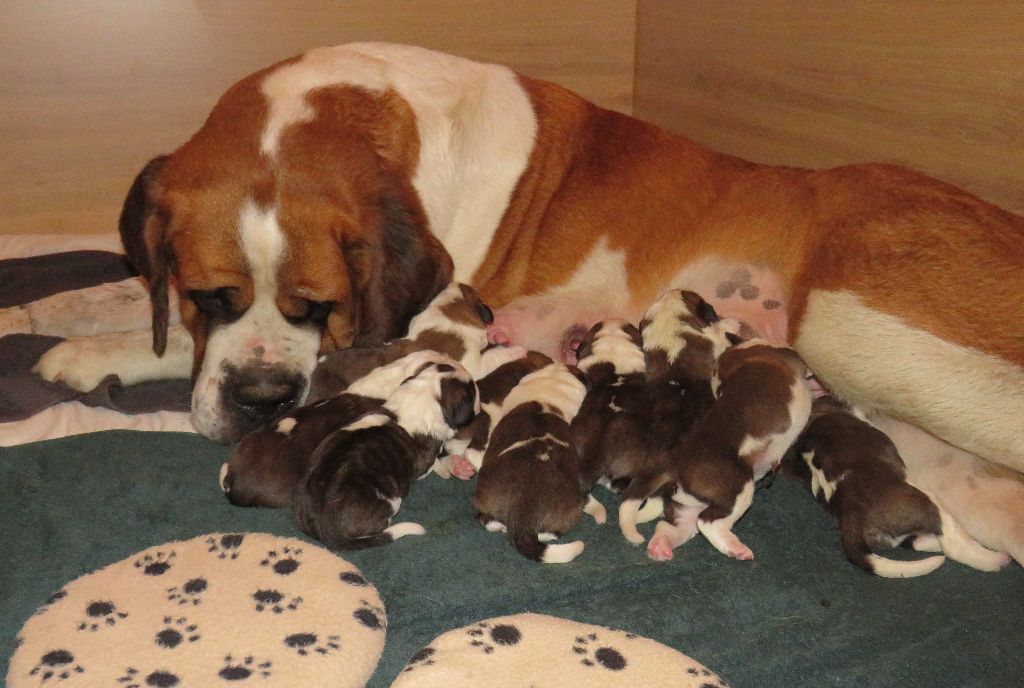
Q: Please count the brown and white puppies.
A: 9